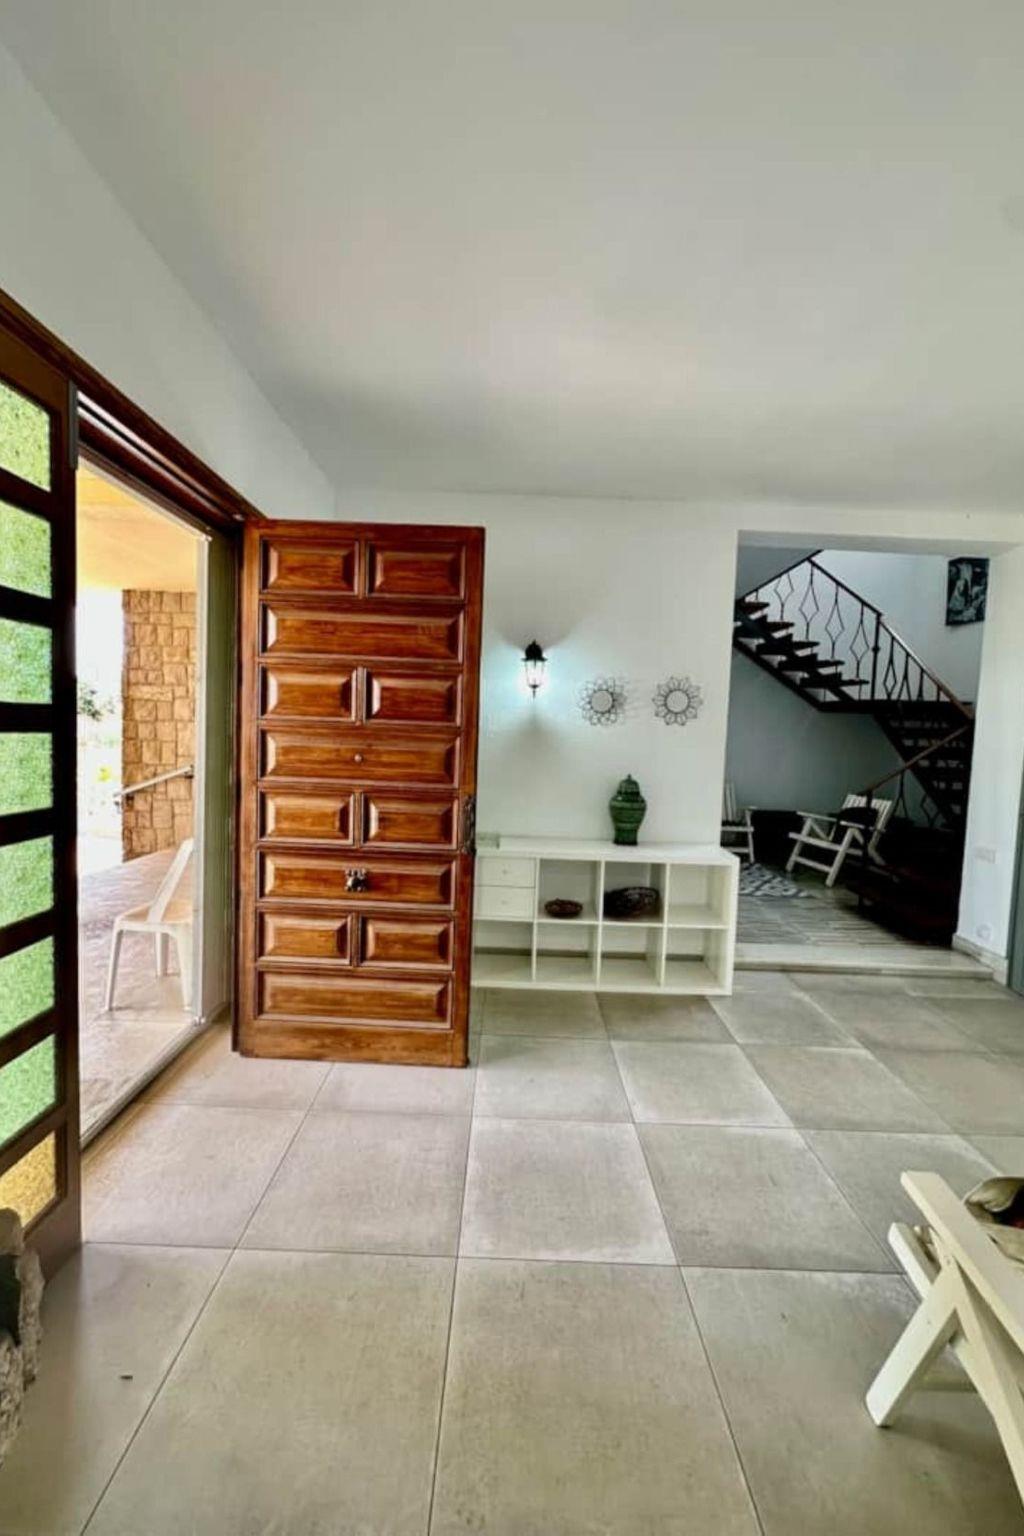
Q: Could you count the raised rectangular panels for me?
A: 12